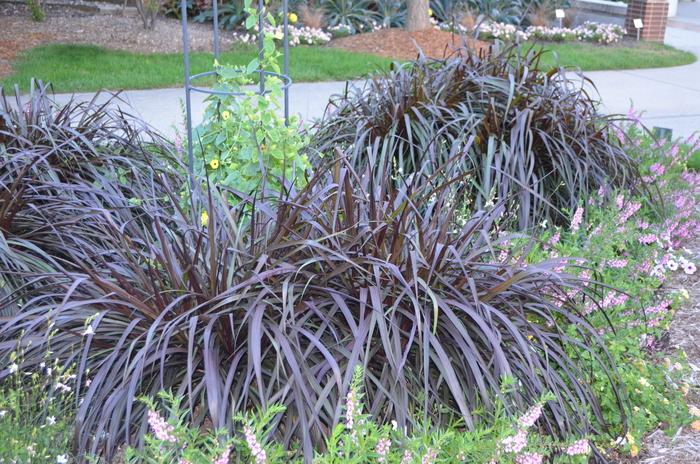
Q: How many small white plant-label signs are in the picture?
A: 2